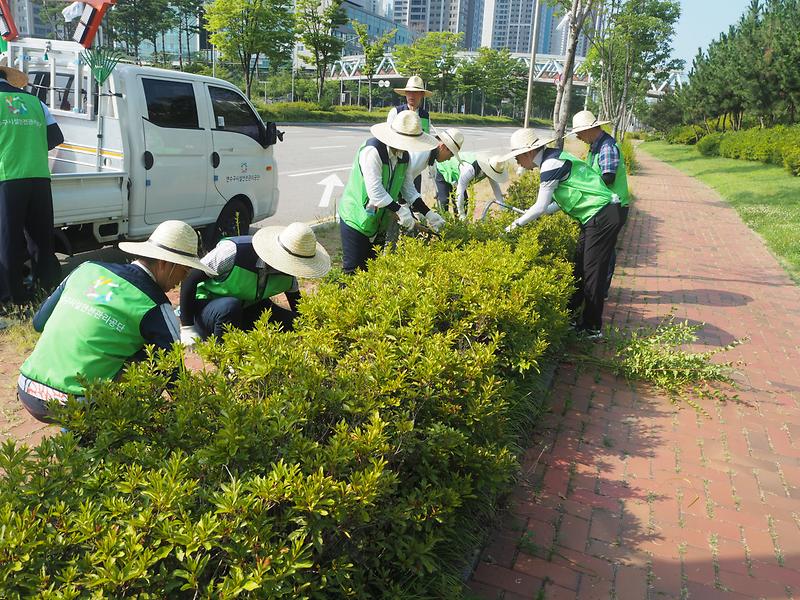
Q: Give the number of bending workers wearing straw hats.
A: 6